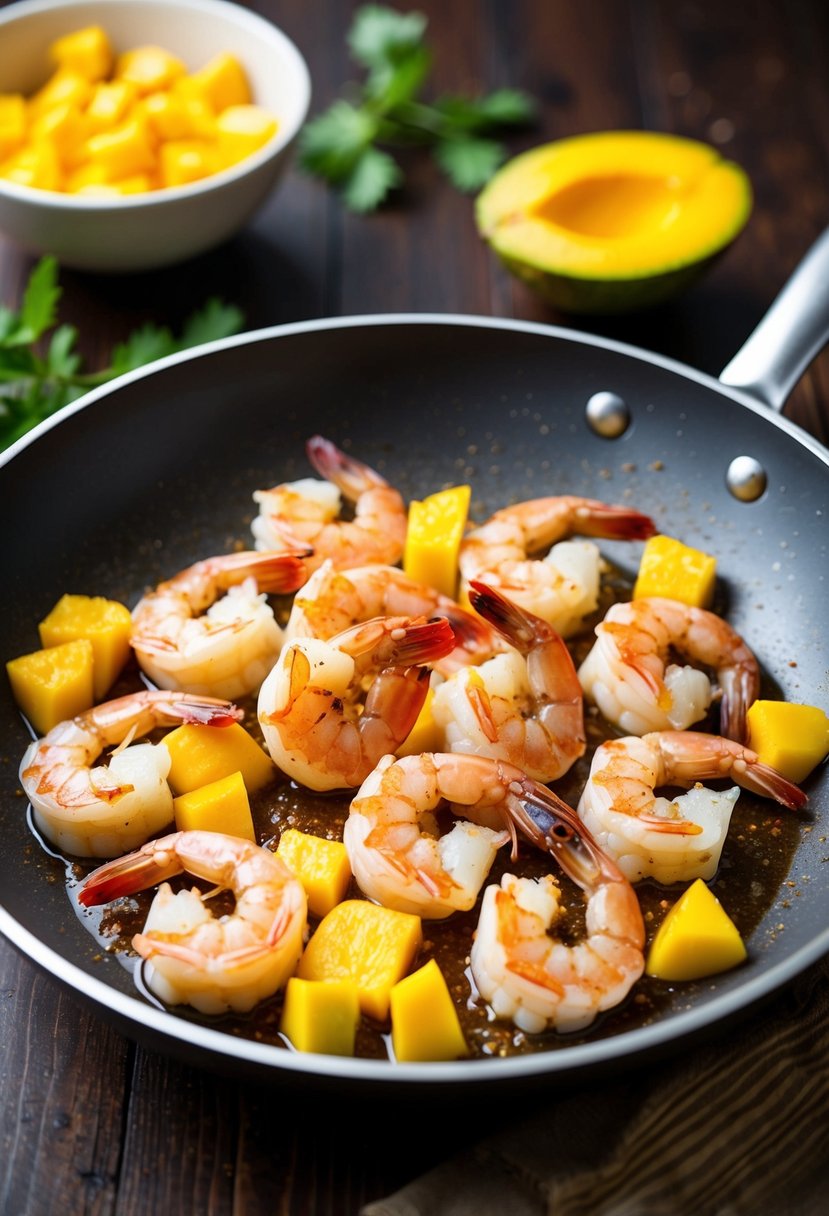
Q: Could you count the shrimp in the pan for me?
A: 12